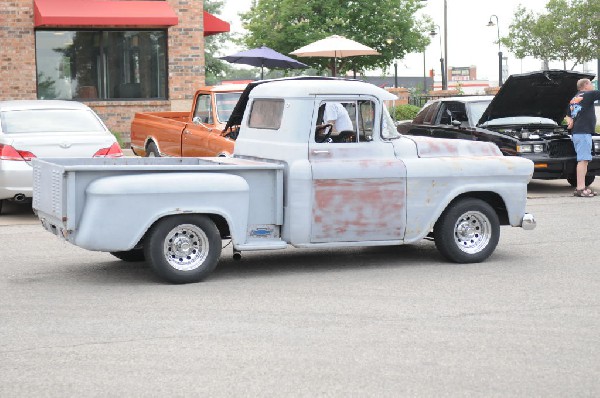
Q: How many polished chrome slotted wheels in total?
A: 2